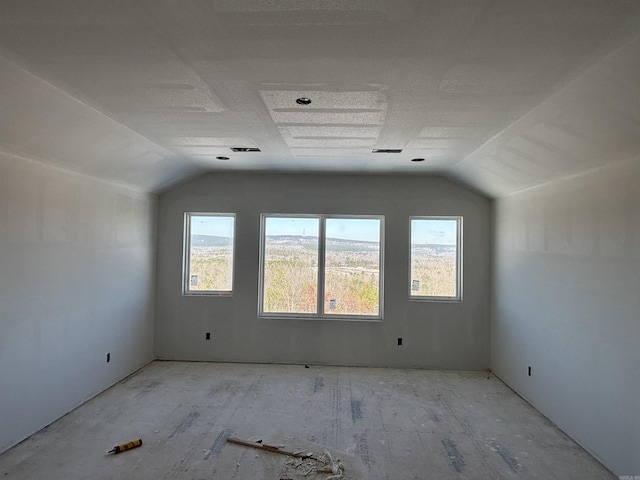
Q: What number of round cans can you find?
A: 3